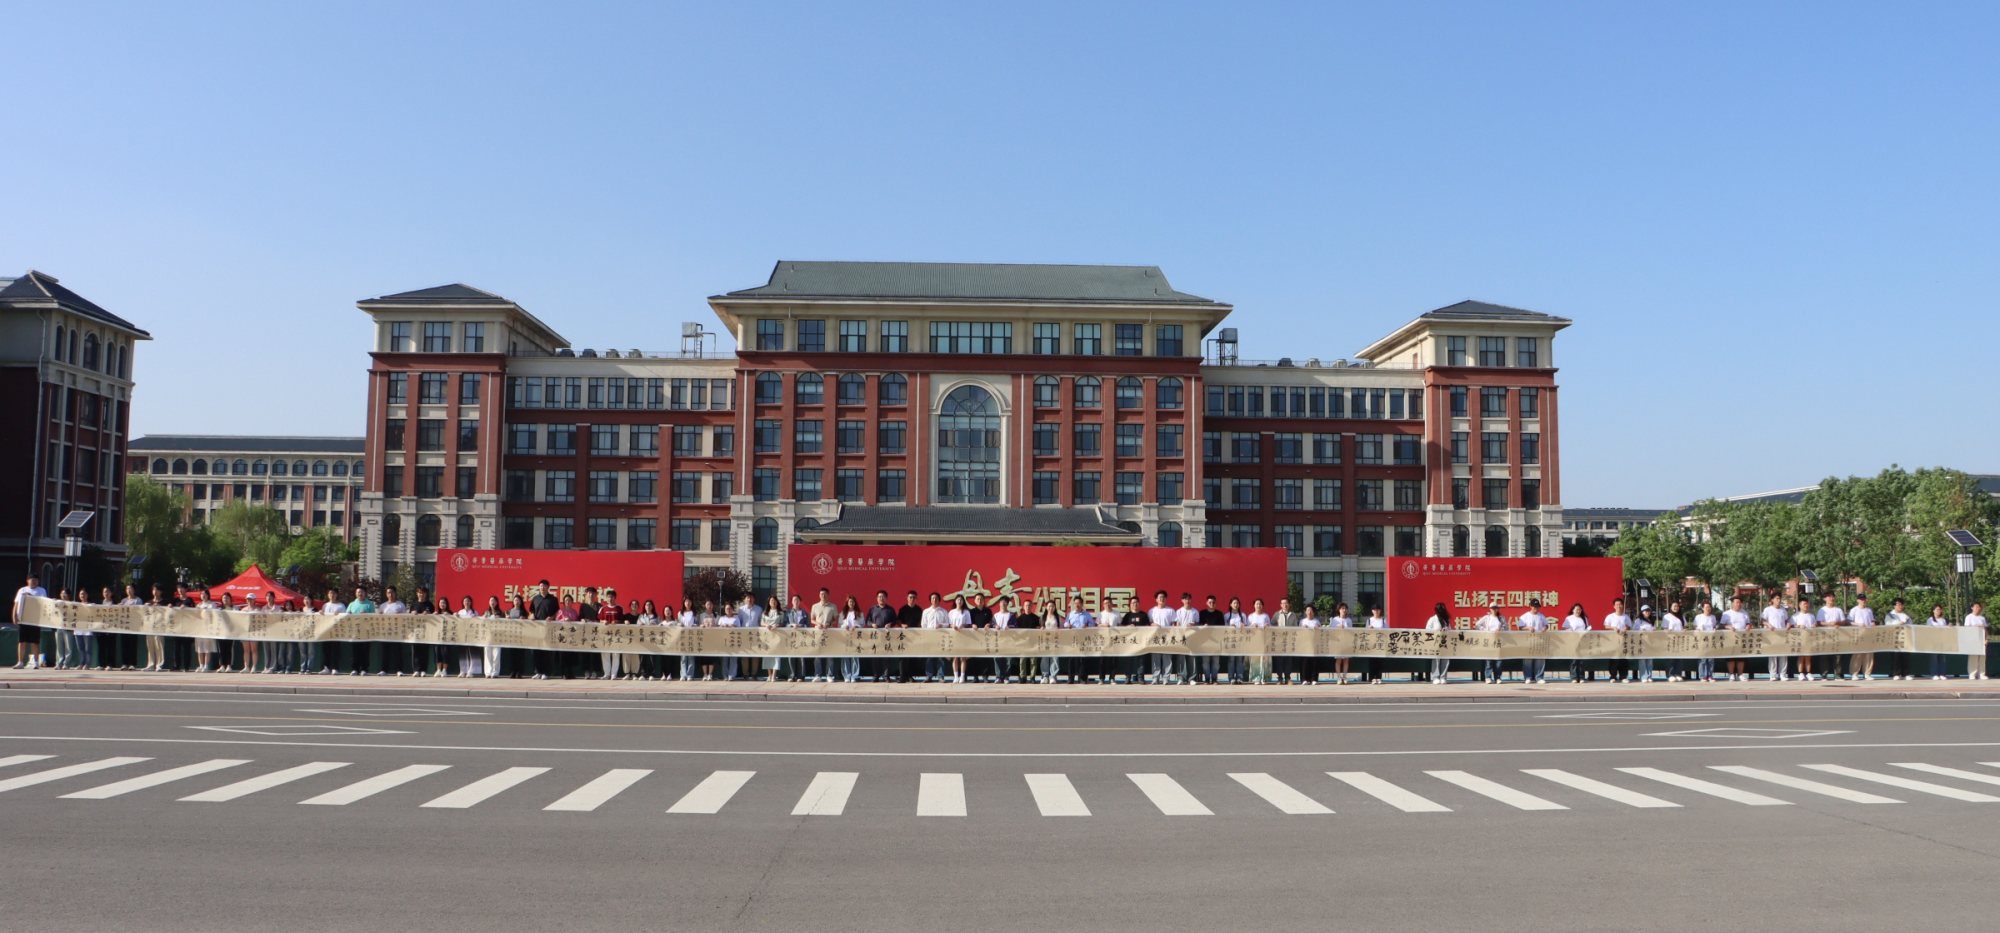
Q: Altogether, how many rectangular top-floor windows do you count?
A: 15